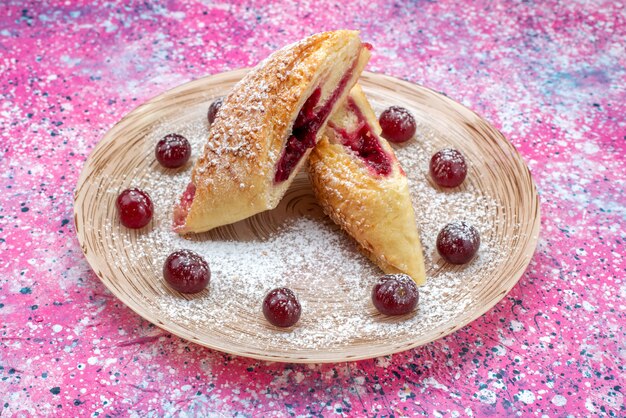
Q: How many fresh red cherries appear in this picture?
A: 9